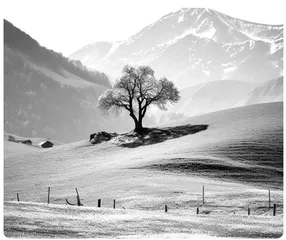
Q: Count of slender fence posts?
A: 11